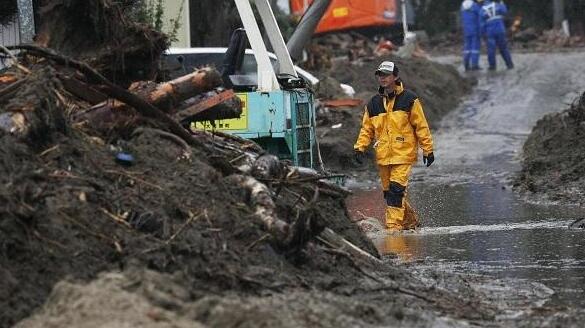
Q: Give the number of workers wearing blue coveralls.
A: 2